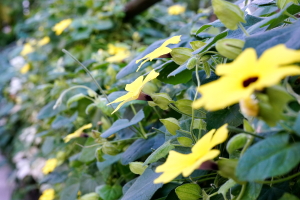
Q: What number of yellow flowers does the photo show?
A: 13